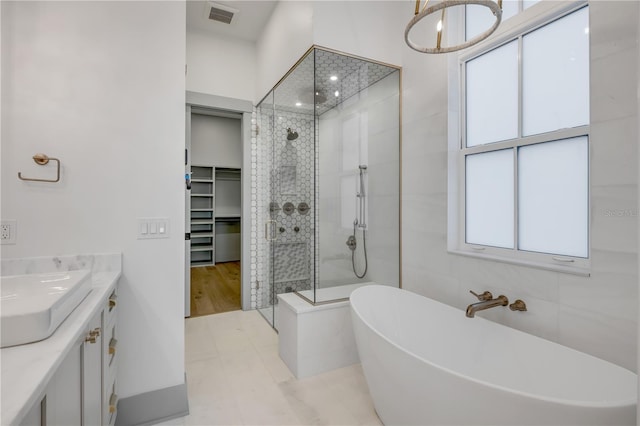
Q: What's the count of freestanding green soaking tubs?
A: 0